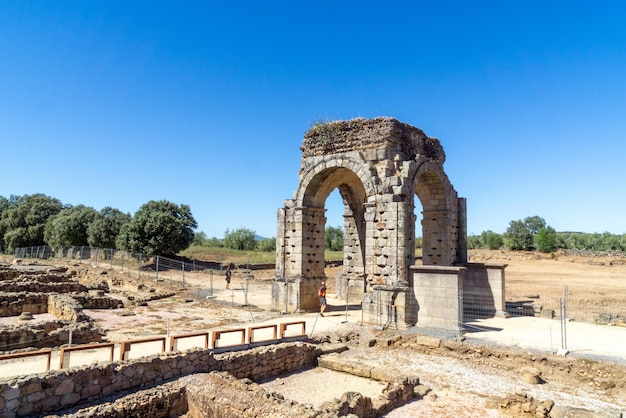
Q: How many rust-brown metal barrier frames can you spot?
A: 7